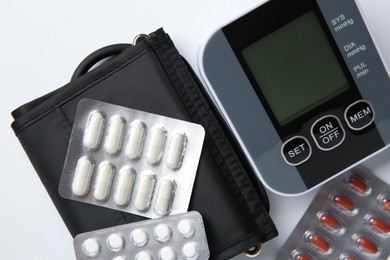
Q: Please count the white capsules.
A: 10